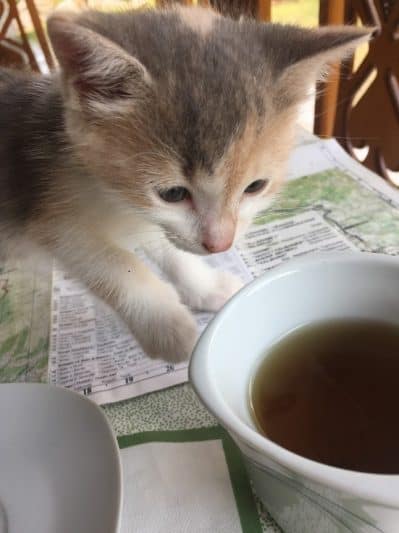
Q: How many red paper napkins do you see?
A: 0